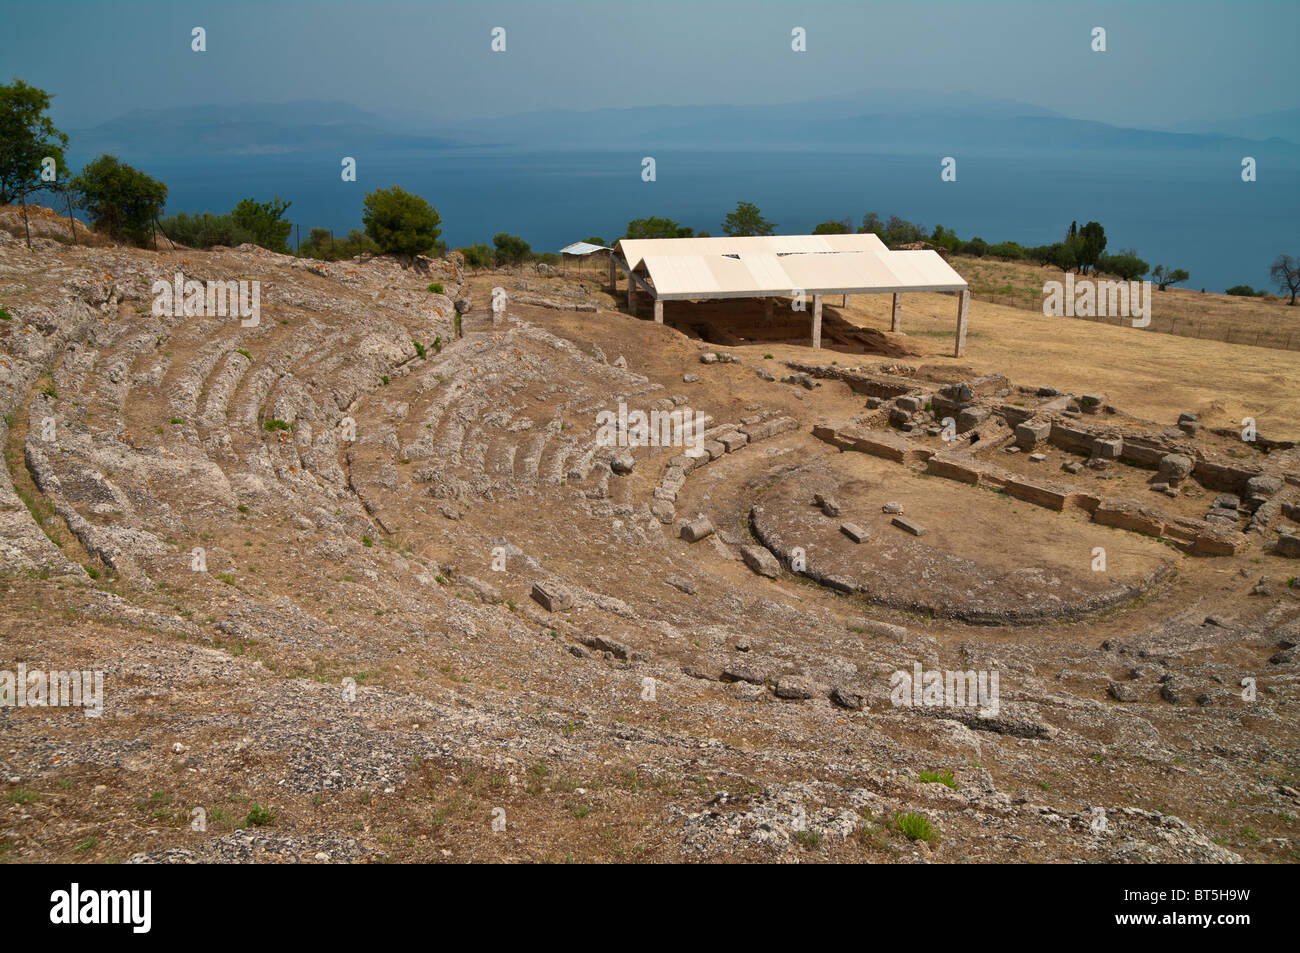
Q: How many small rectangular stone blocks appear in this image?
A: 2